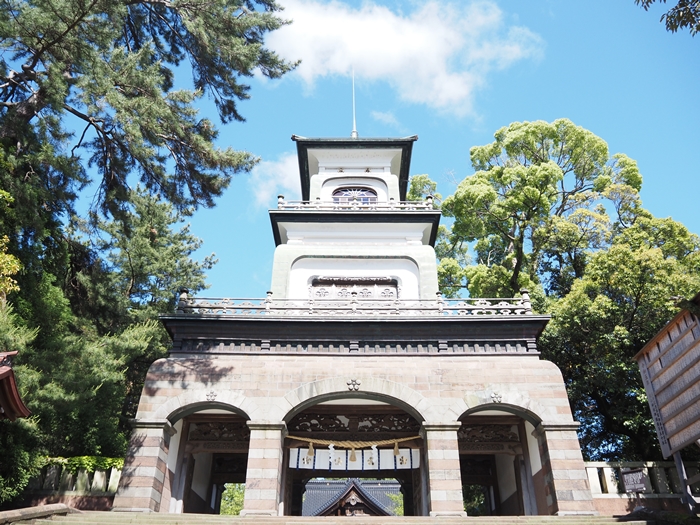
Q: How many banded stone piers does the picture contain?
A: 4